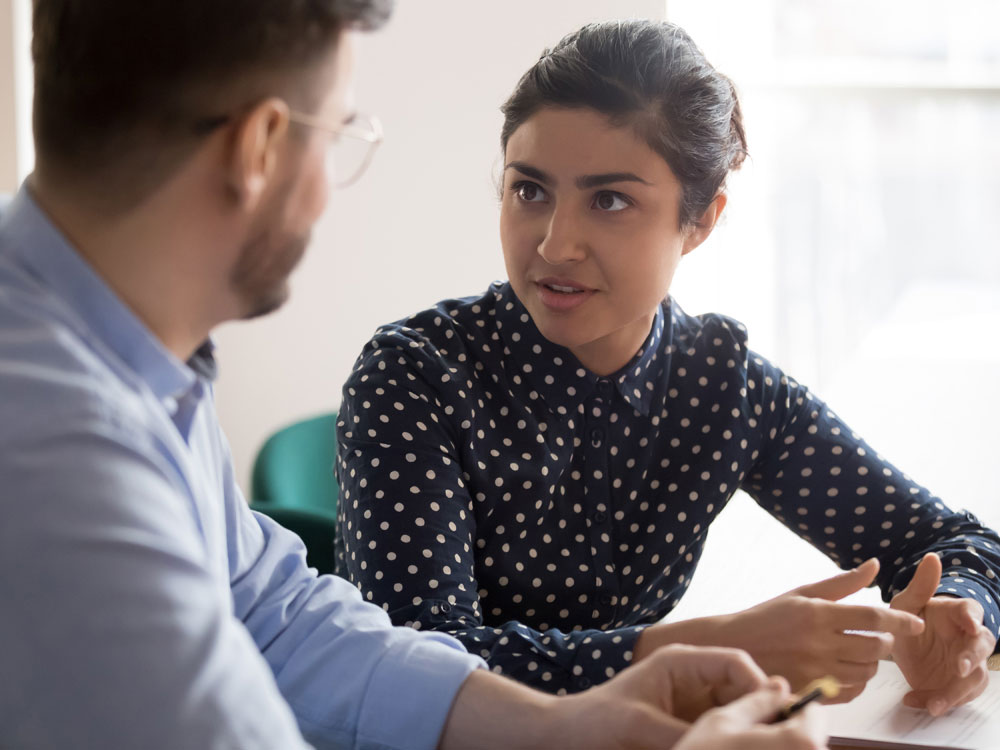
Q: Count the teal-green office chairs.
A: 1